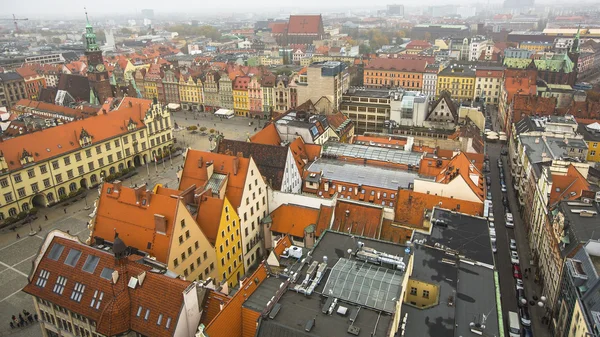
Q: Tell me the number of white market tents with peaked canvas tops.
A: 2